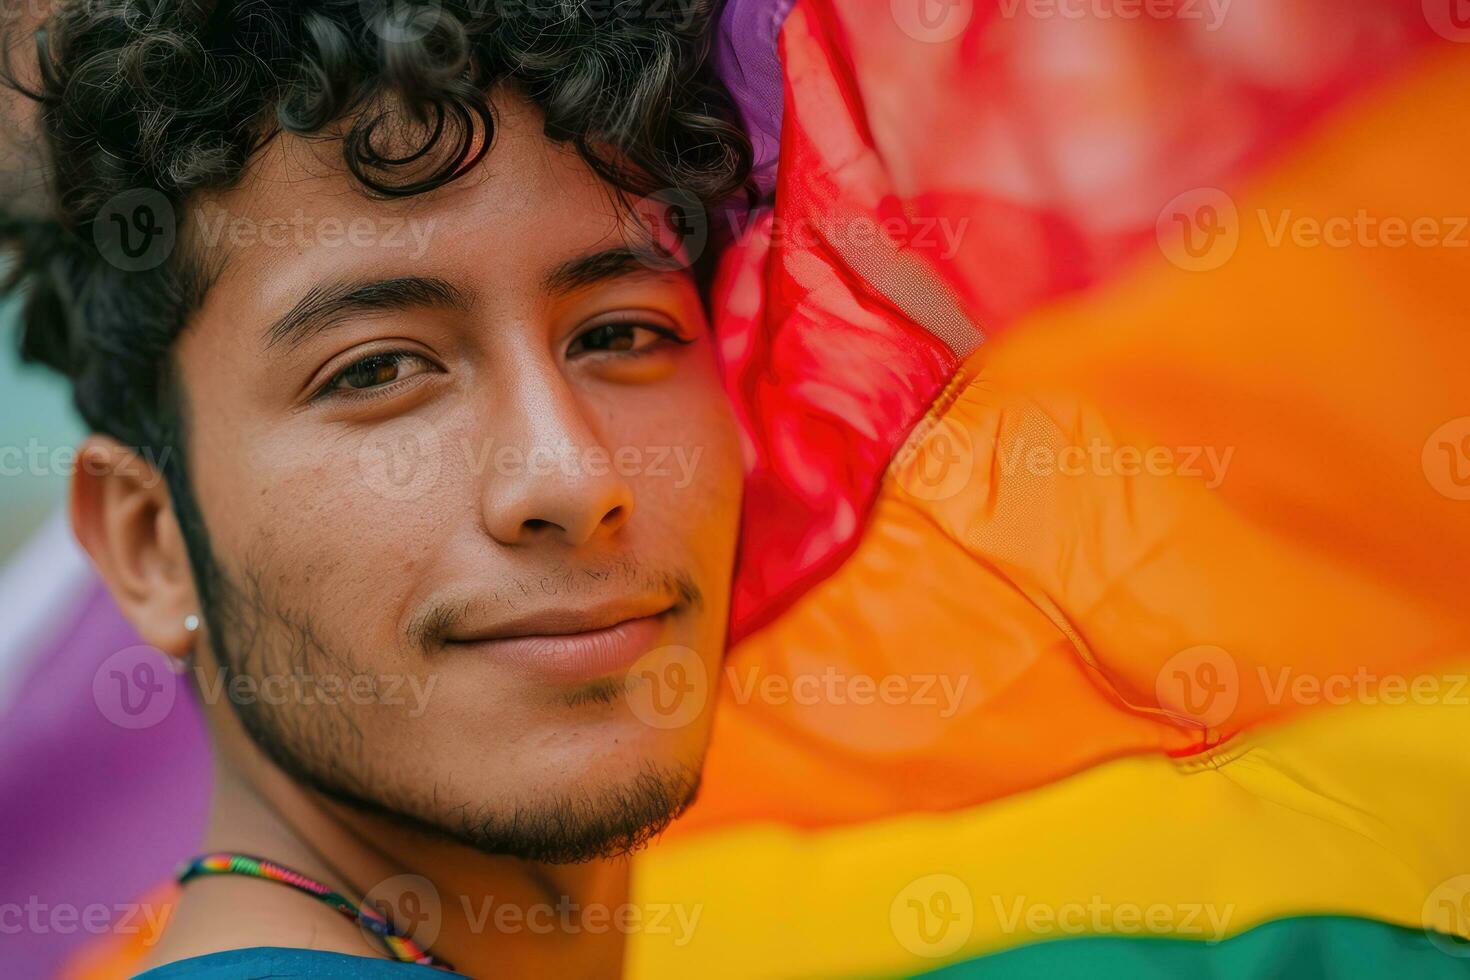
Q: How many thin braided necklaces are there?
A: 1